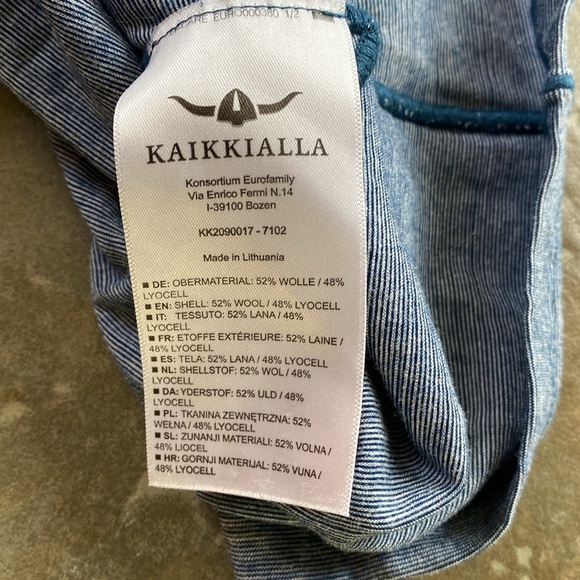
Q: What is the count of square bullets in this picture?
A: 10